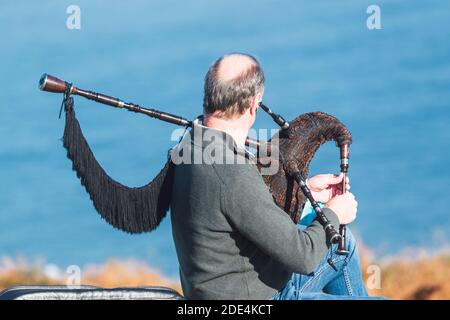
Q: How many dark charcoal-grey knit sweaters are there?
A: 1